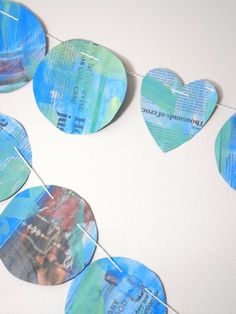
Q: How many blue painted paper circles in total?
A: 6